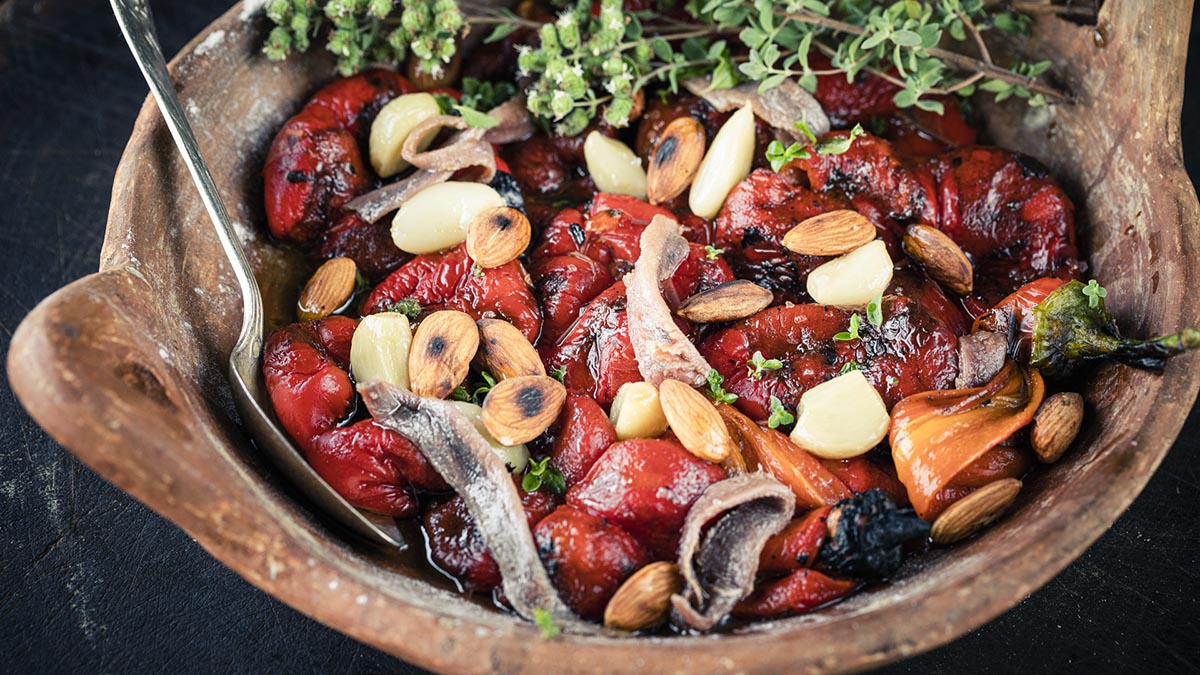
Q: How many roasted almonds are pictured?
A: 13